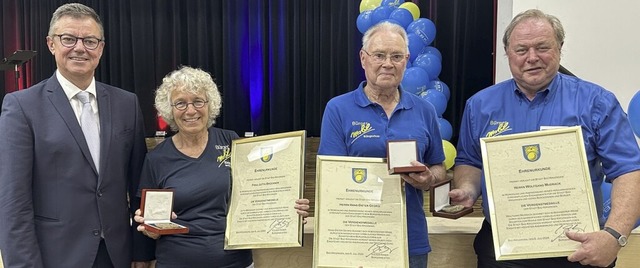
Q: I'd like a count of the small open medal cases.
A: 3